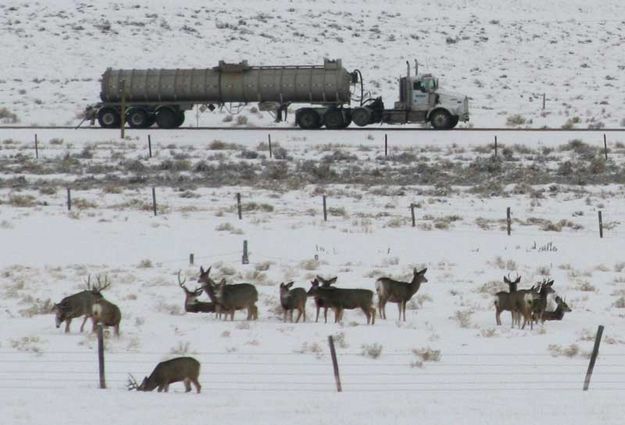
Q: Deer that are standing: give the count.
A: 12